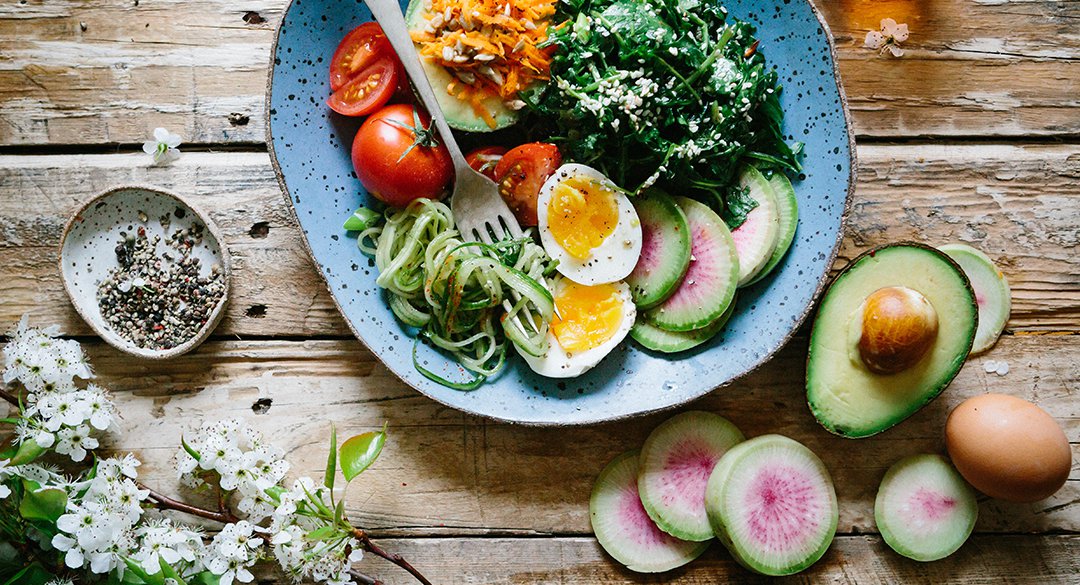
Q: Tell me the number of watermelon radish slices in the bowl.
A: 5